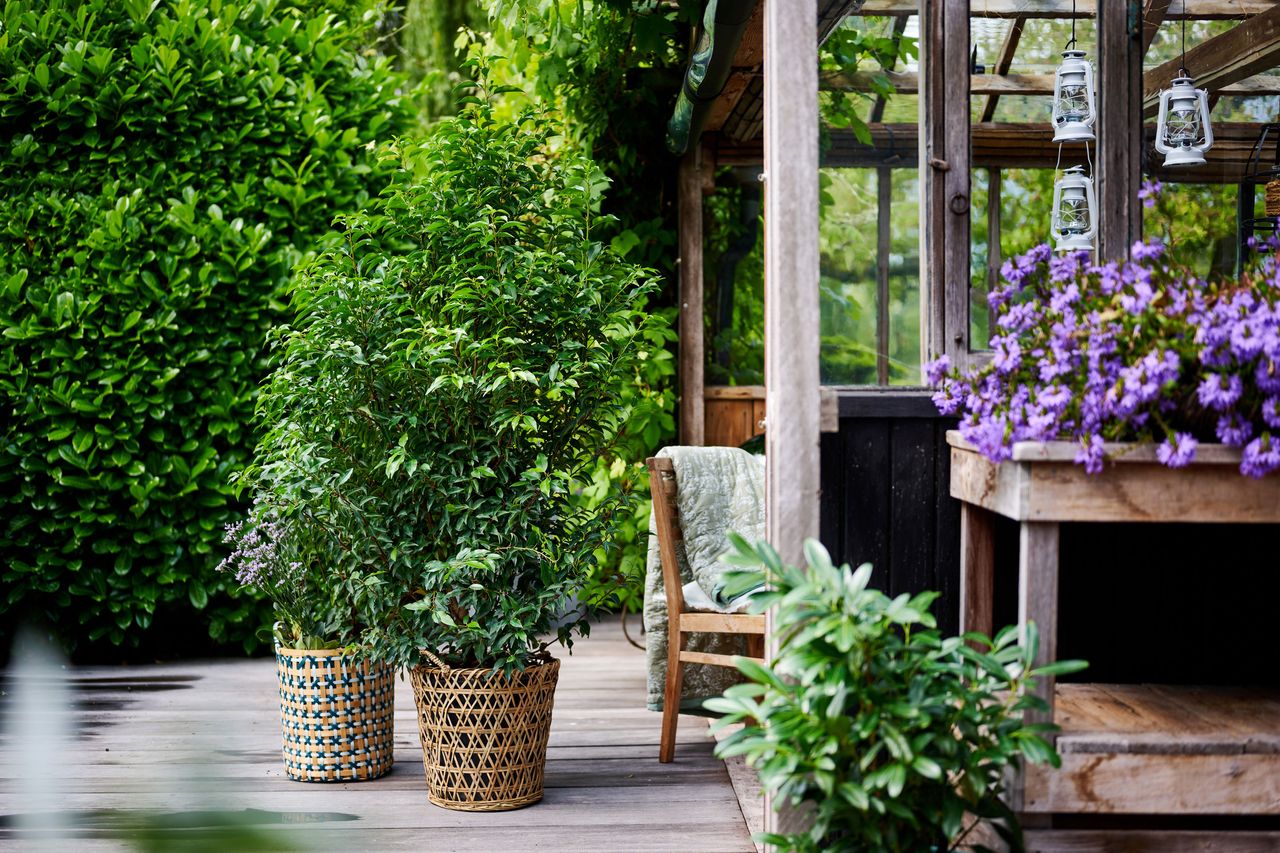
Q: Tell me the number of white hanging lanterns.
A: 3